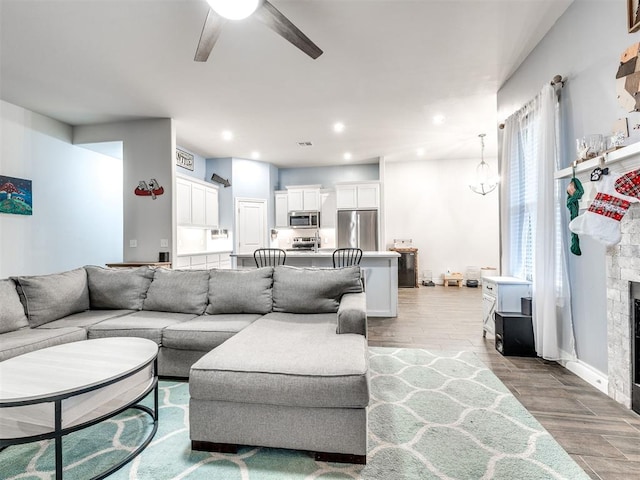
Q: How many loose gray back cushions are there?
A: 6